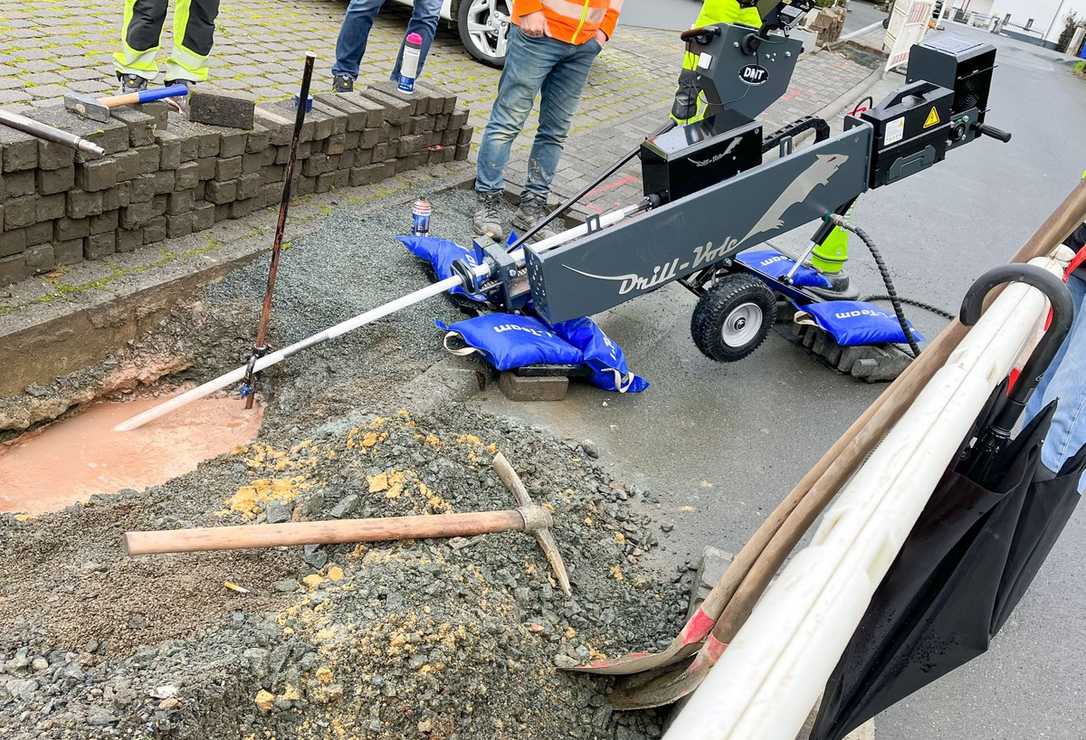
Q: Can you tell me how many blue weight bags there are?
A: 5